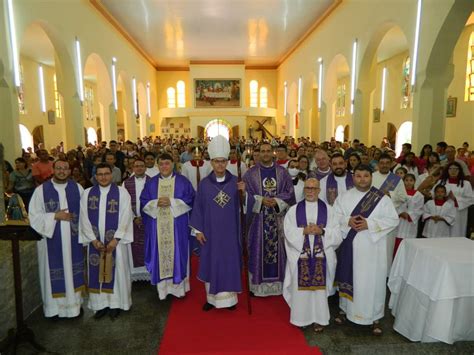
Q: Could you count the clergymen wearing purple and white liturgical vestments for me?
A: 11